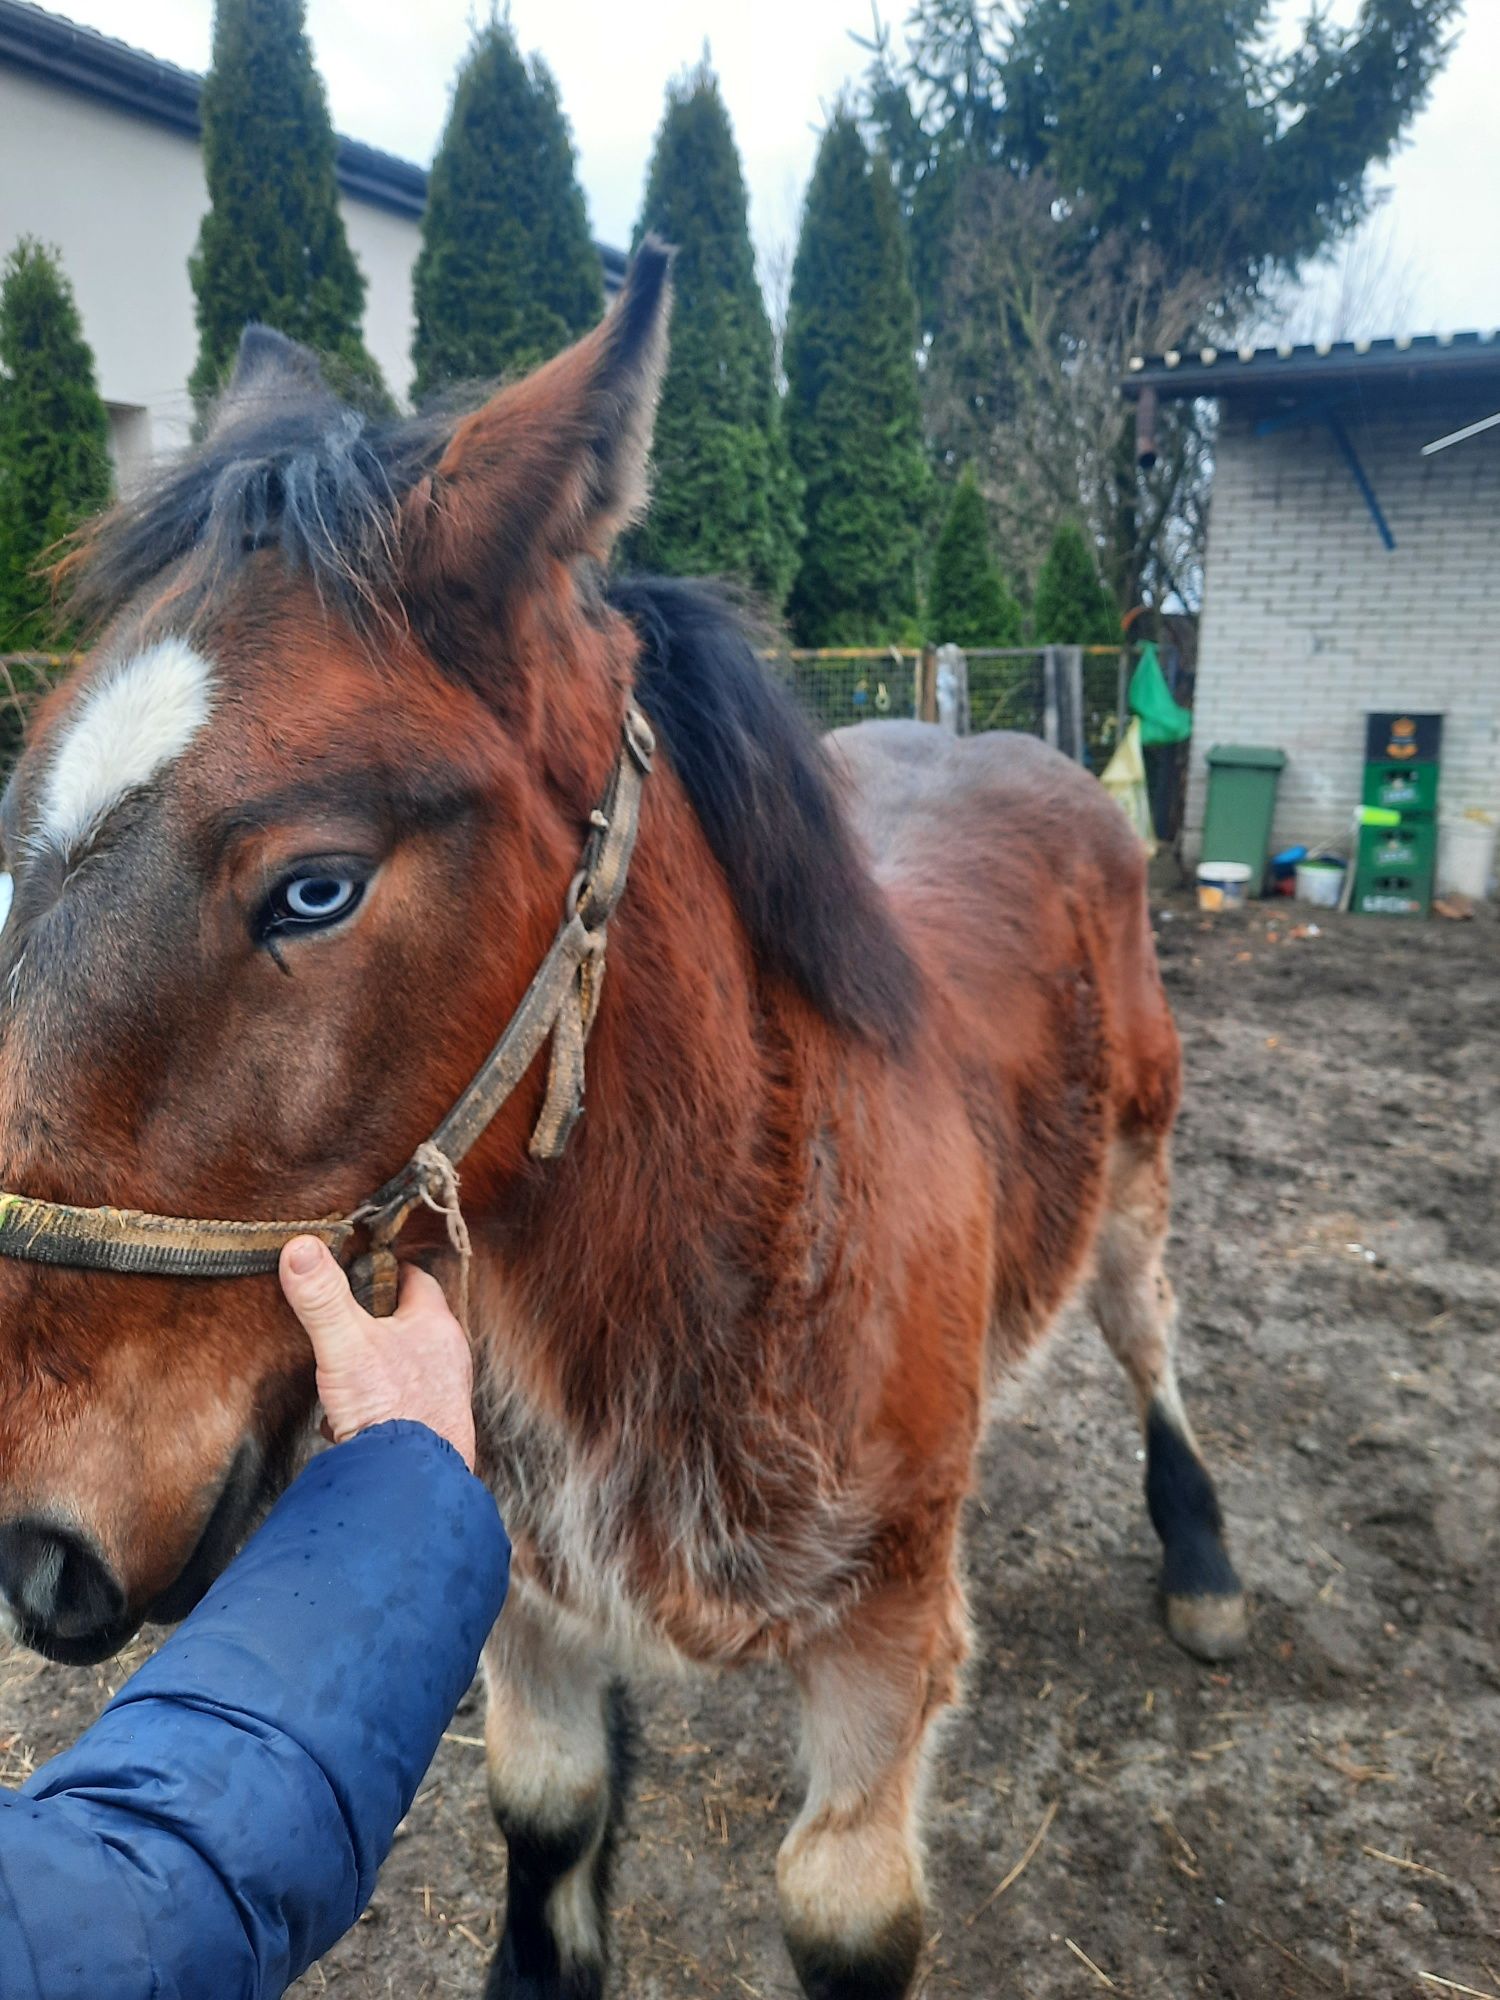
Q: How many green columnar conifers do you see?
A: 7